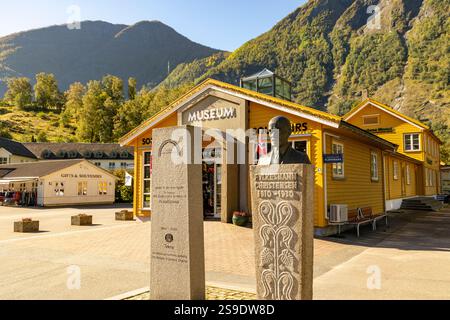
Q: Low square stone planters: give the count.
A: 3